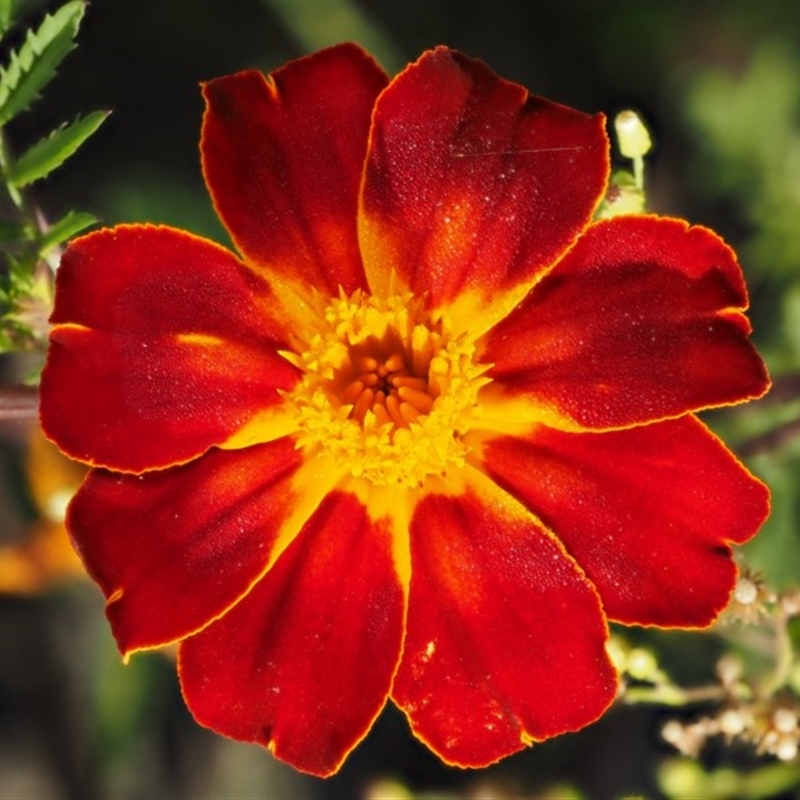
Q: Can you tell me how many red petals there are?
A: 8